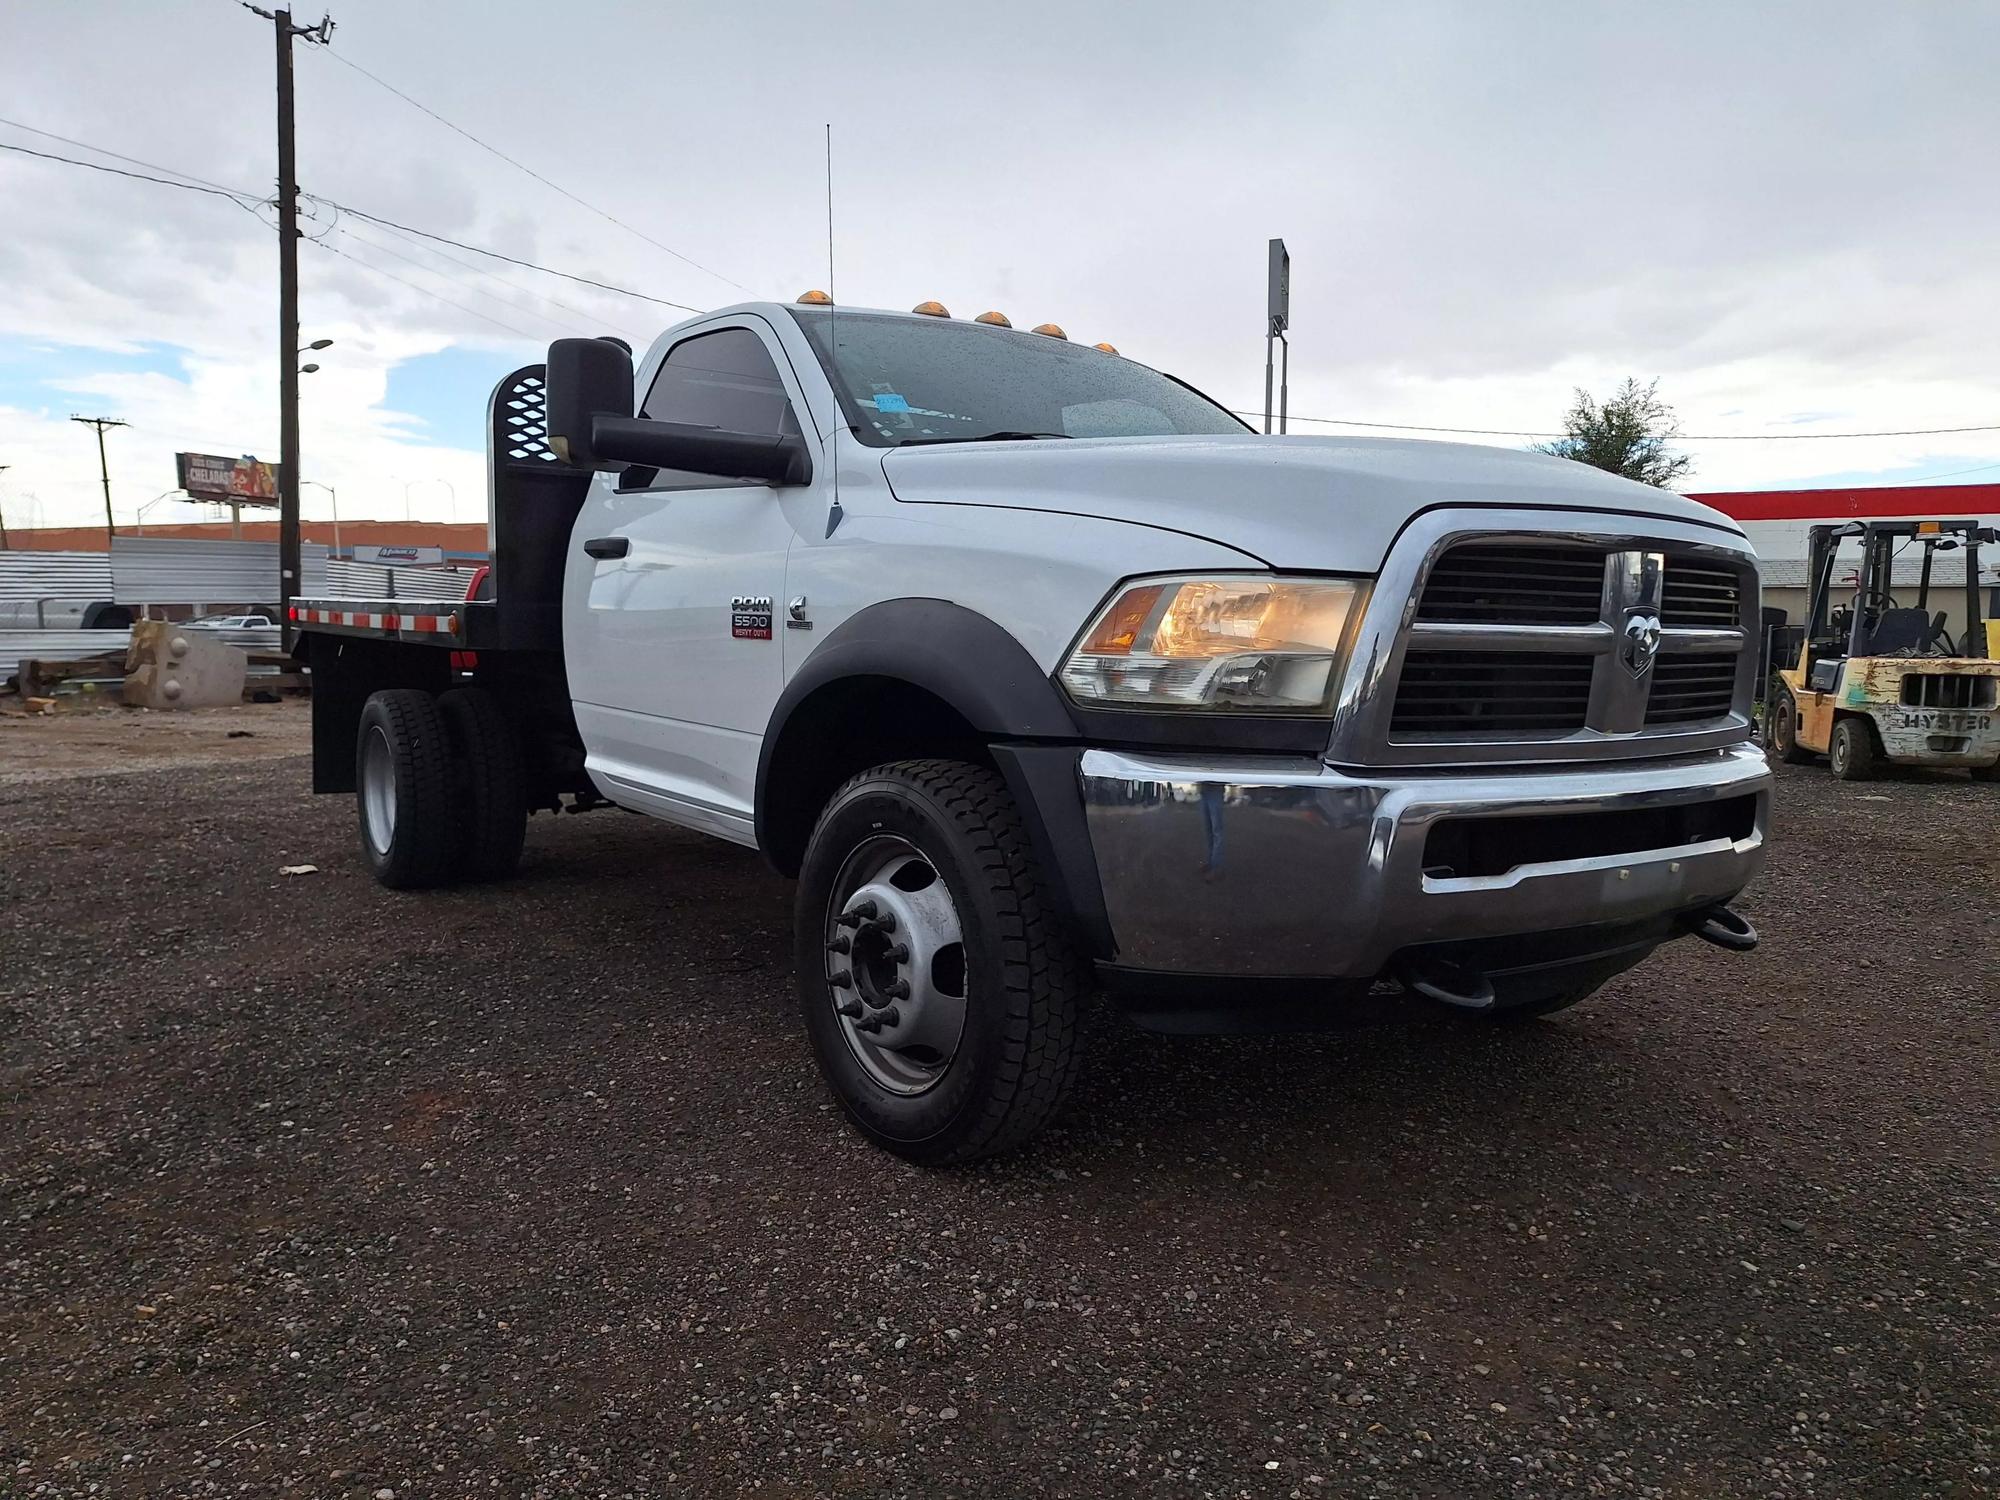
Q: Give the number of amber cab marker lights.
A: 5